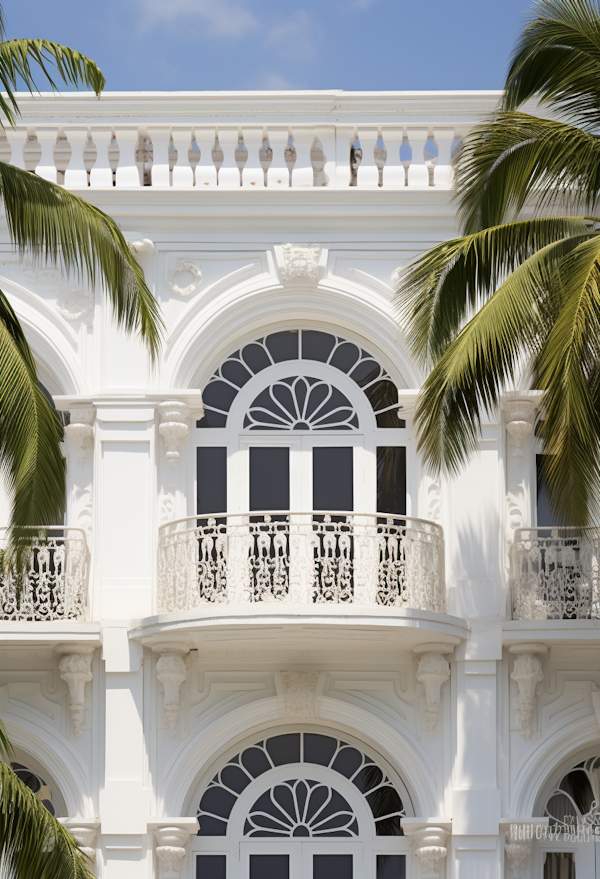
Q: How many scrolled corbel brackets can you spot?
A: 4